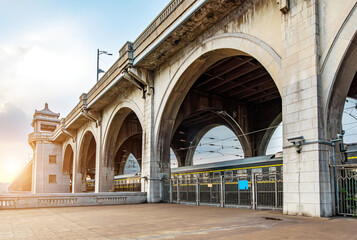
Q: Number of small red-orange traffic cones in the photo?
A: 0